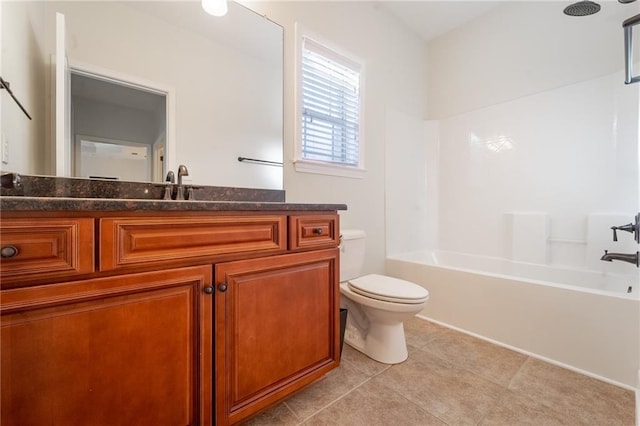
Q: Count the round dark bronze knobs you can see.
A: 4